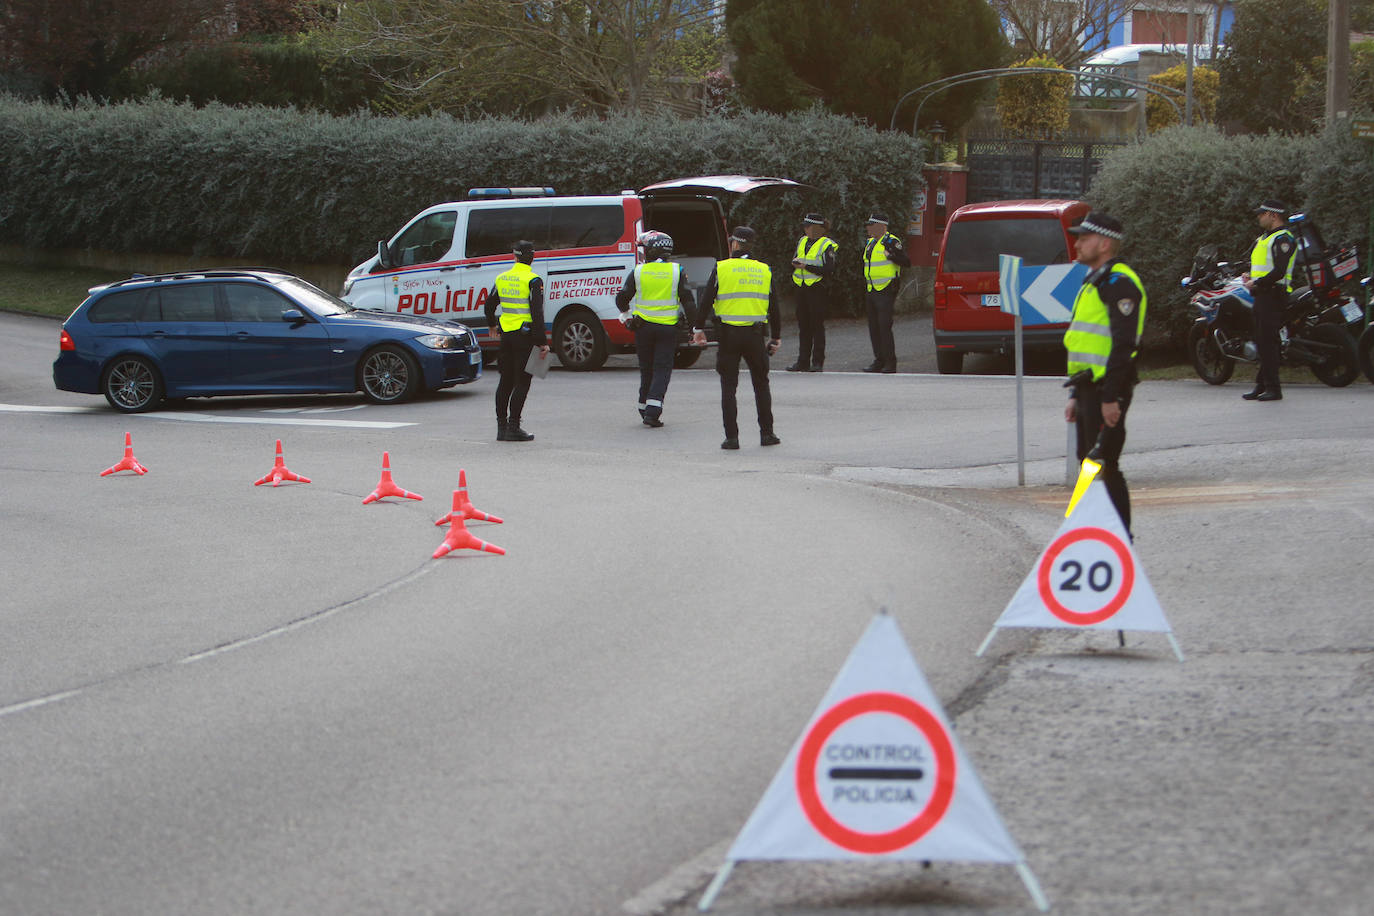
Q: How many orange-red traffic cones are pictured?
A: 5